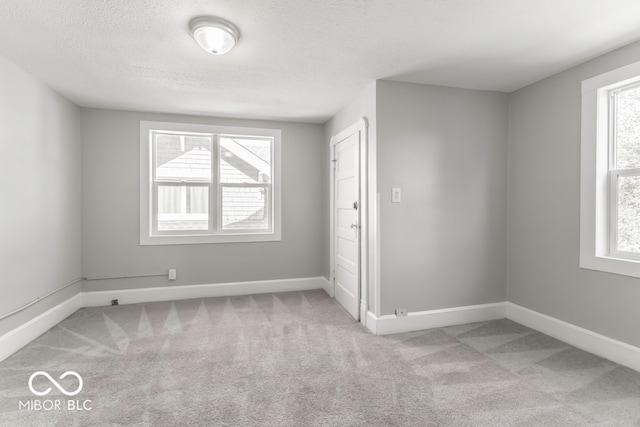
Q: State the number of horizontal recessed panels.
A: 5